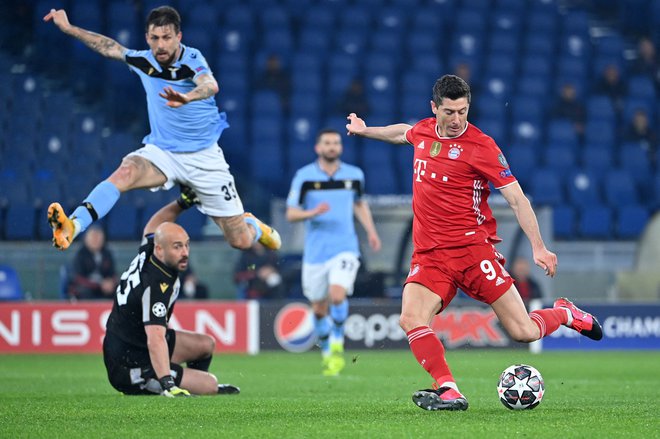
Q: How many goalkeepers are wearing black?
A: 1